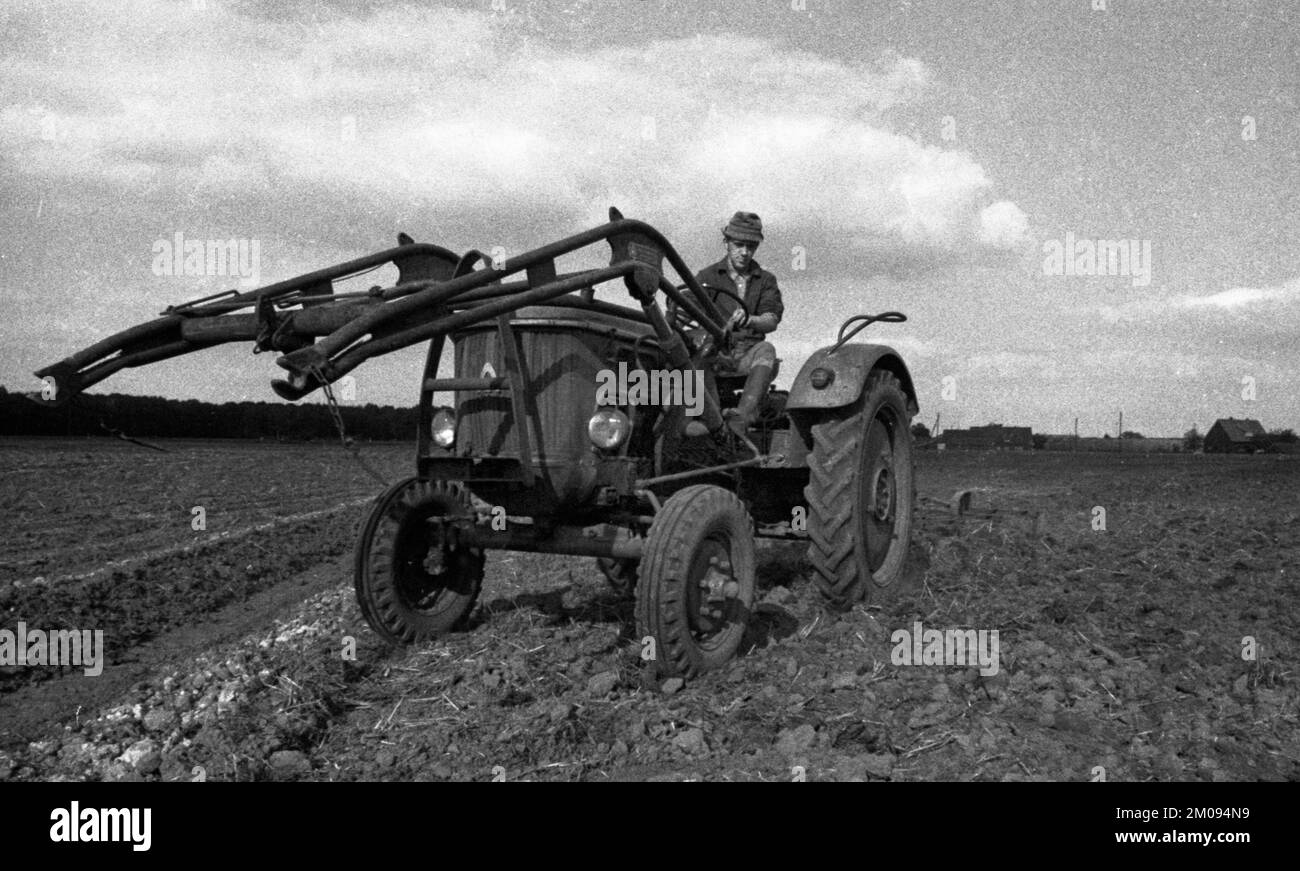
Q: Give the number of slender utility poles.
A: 3